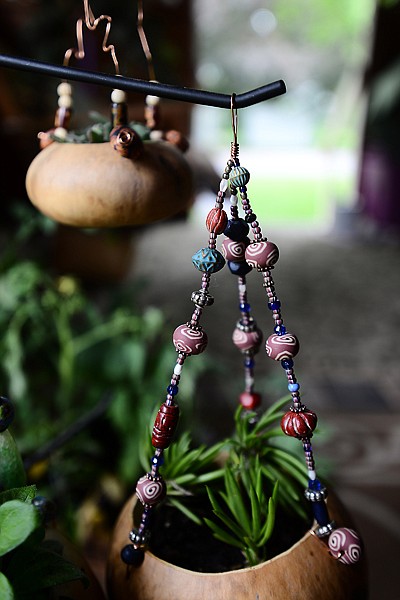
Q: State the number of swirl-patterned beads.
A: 7